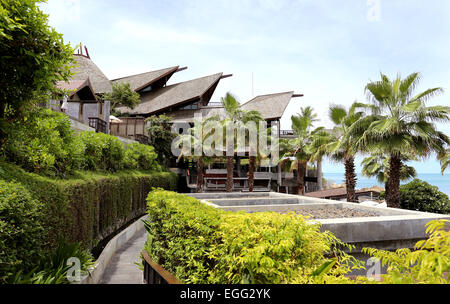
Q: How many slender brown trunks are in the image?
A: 6